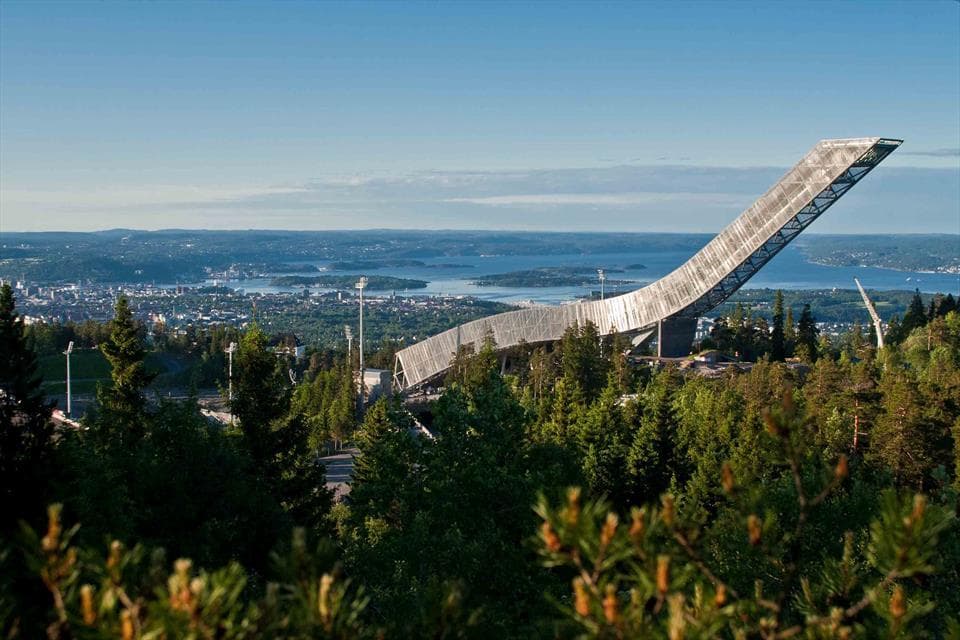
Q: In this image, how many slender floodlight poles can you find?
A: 5